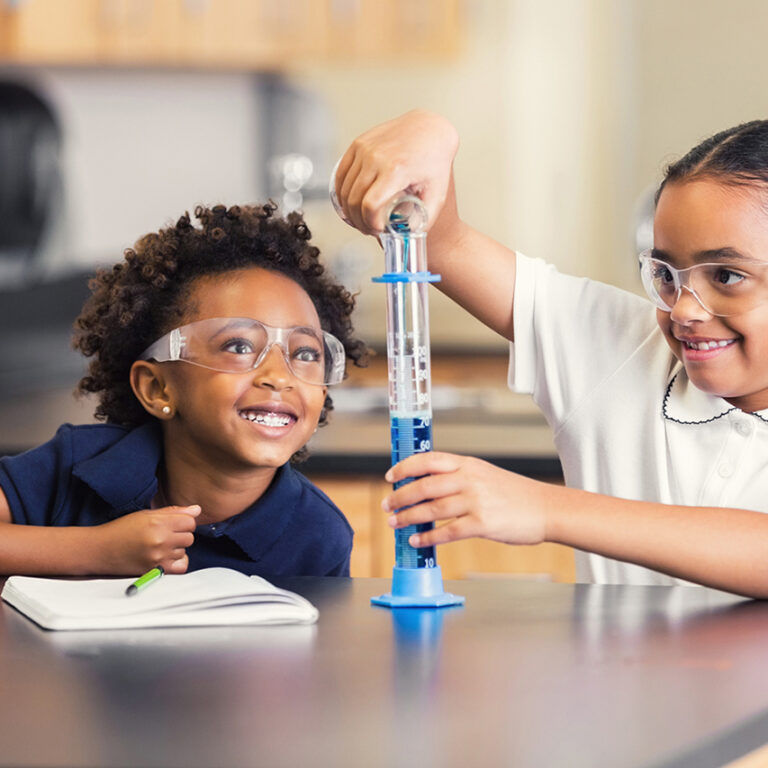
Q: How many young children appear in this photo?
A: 2